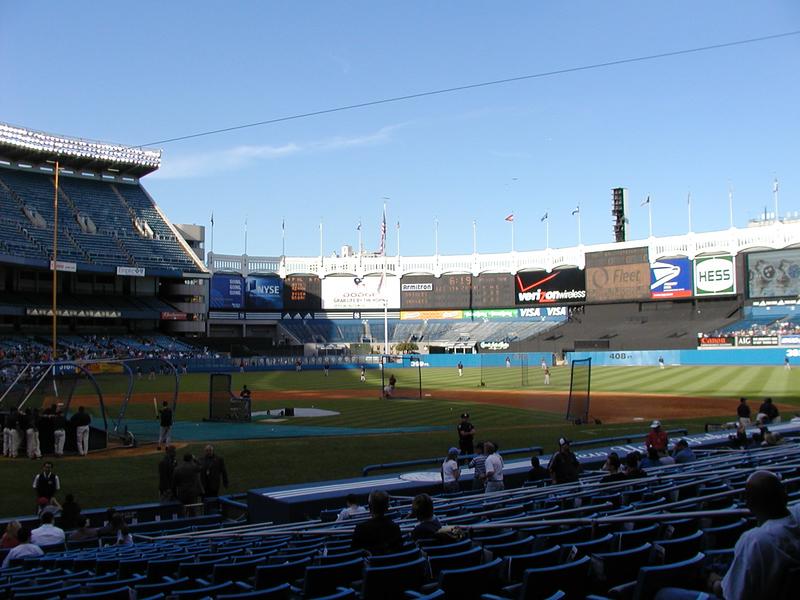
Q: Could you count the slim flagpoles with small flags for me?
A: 15